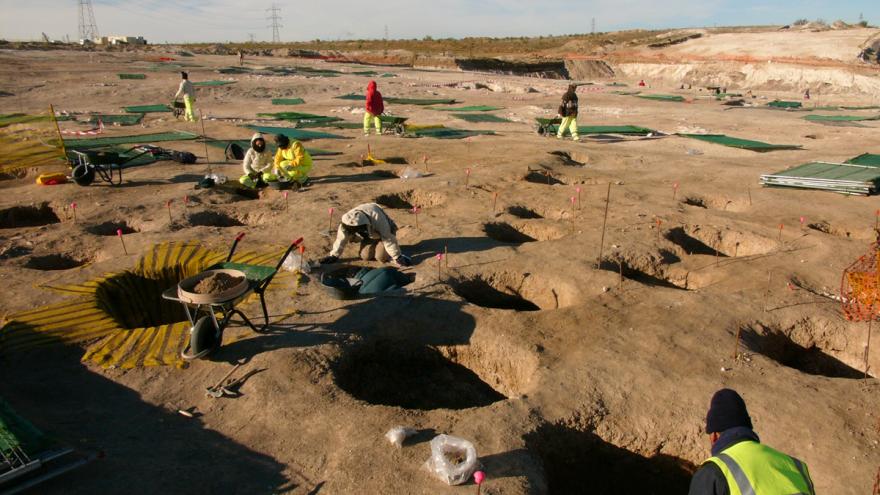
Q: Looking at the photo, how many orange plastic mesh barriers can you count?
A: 1